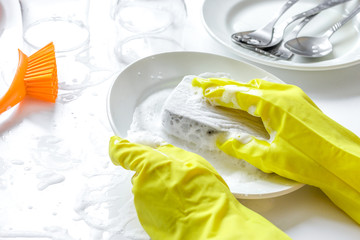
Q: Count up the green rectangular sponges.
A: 0